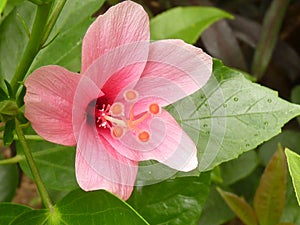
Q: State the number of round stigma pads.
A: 5